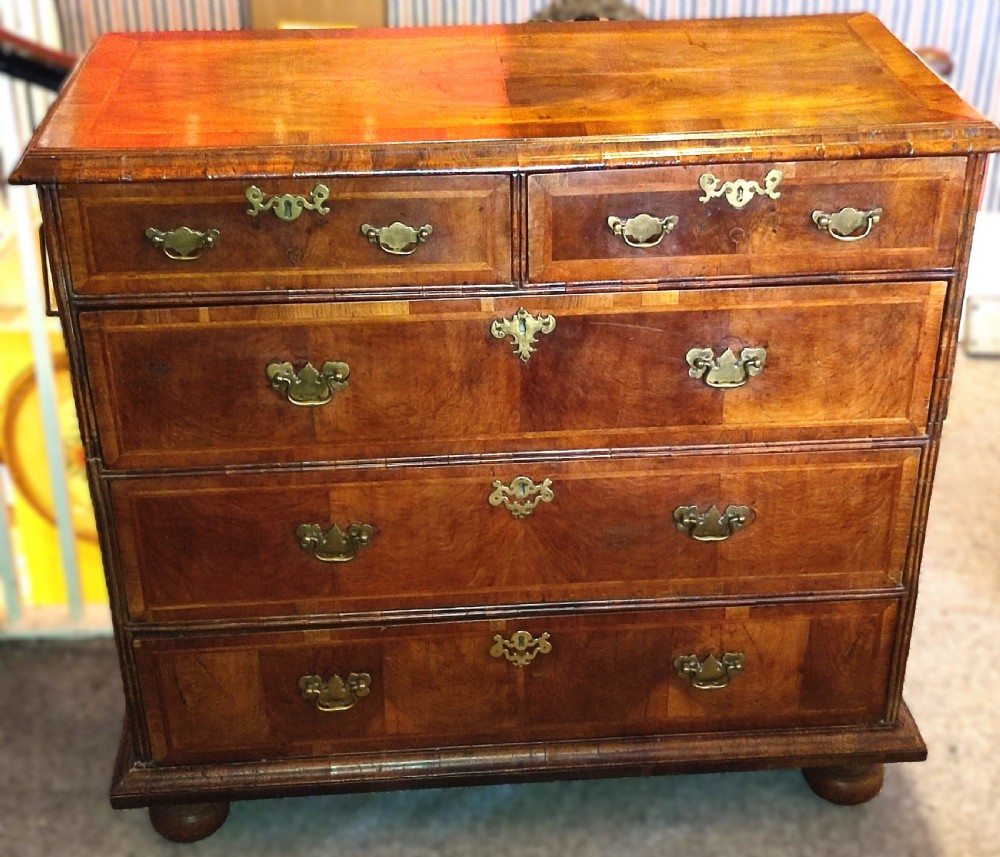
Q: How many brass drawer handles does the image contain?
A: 10